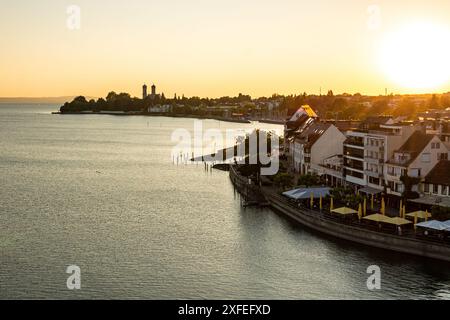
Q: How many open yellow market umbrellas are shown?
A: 4